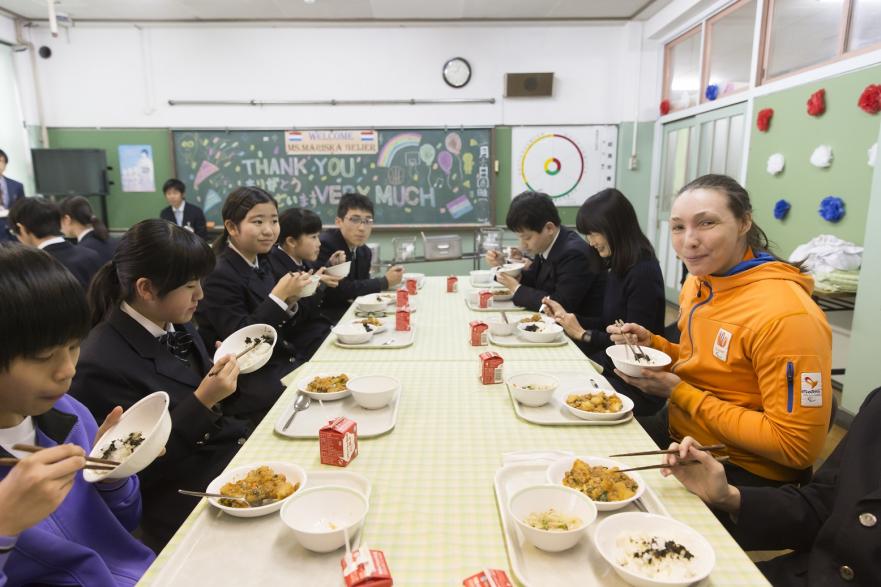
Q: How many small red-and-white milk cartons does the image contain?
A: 10